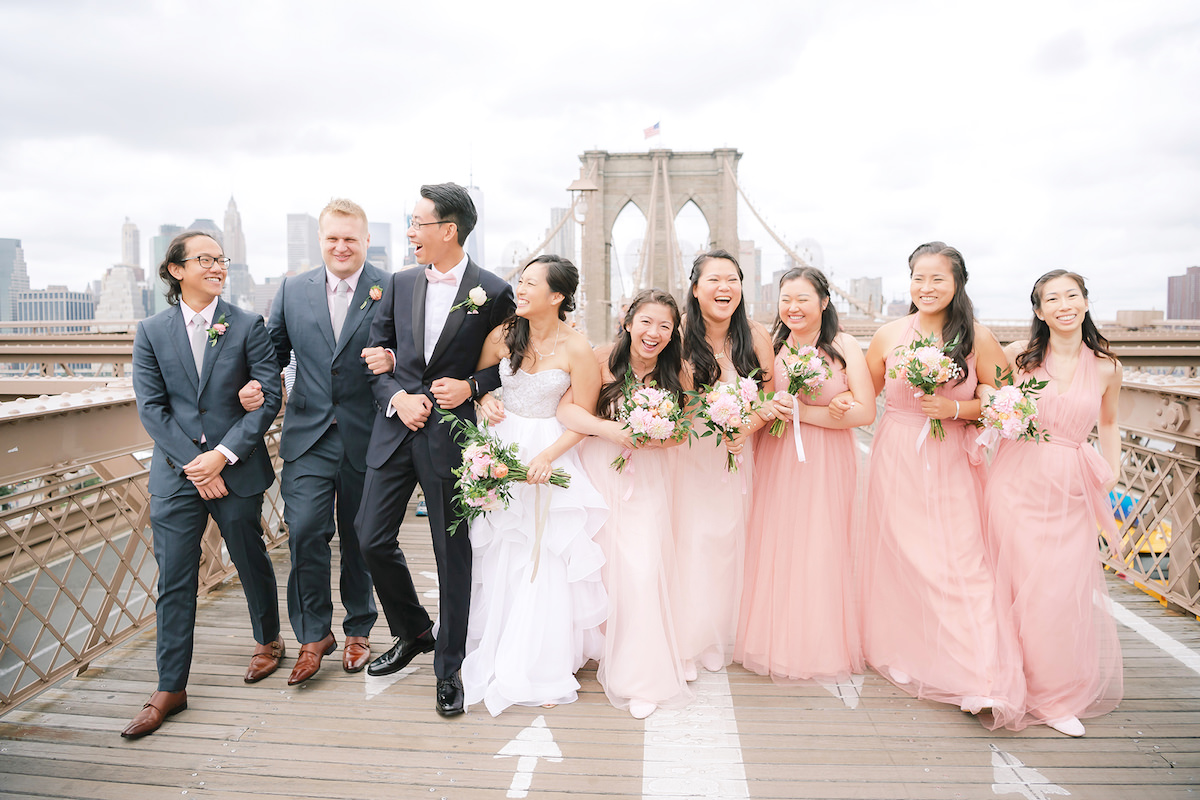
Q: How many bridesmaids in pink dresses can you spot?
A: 5